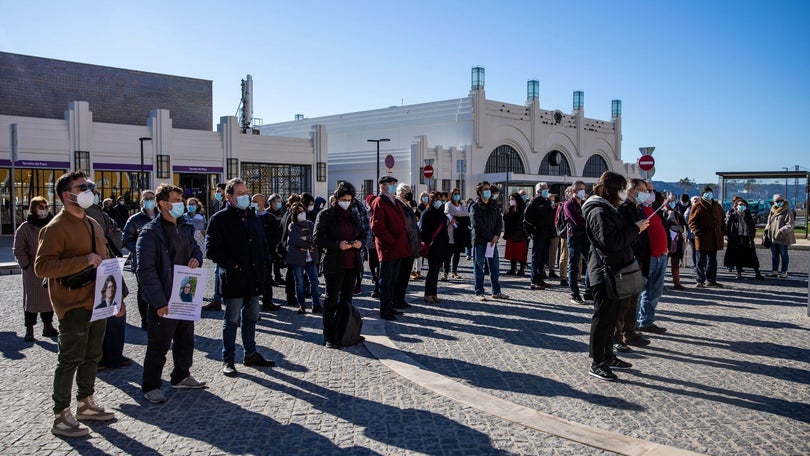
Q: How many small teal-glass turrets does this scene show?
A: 4